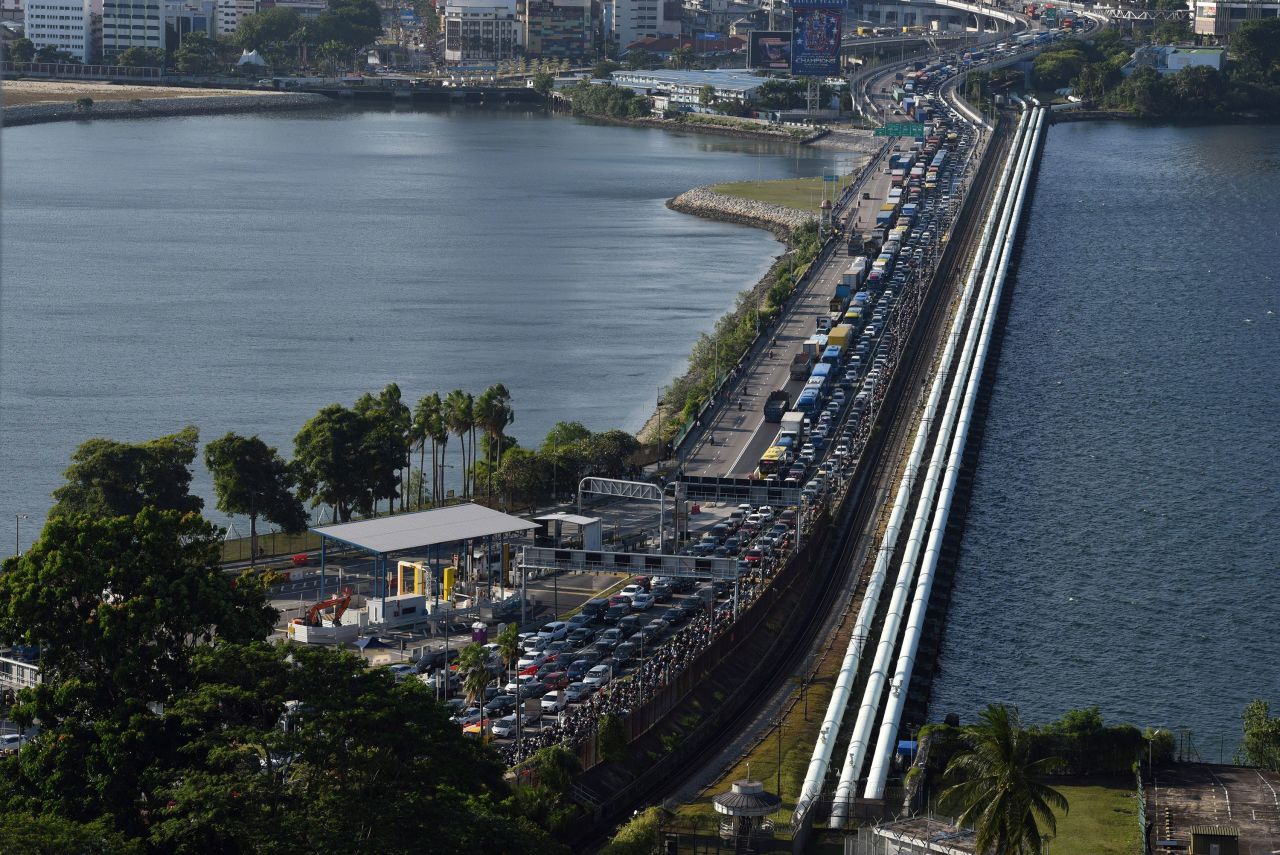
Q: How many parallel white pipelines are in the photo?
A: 3